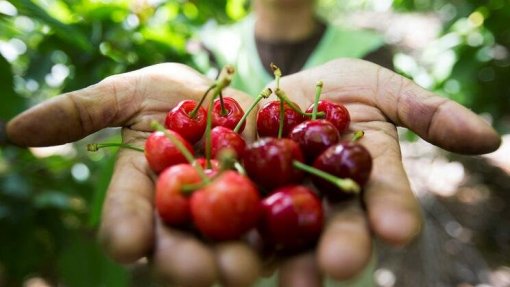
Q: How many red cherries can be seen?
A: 13